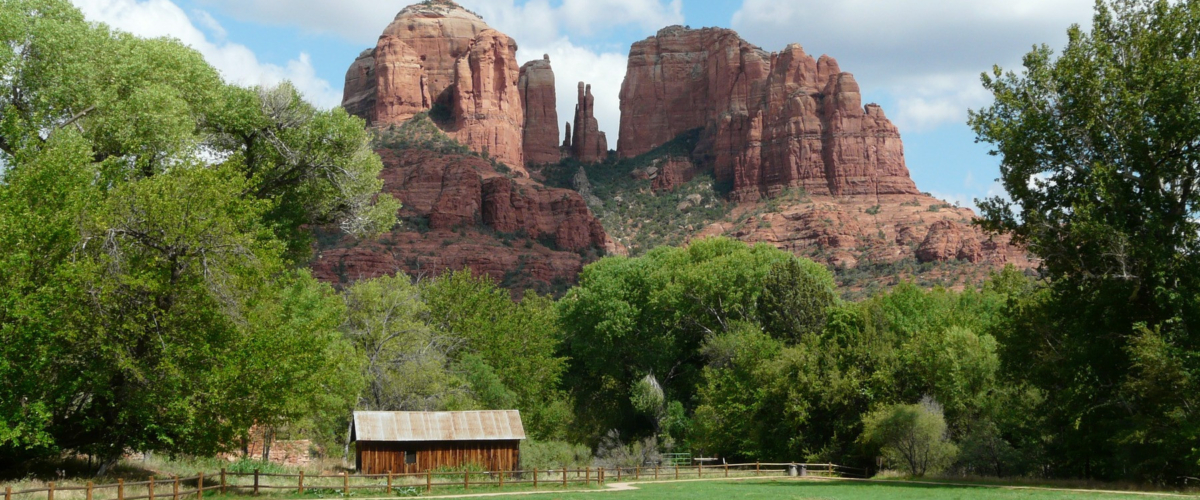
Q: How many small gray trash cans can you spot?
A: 2